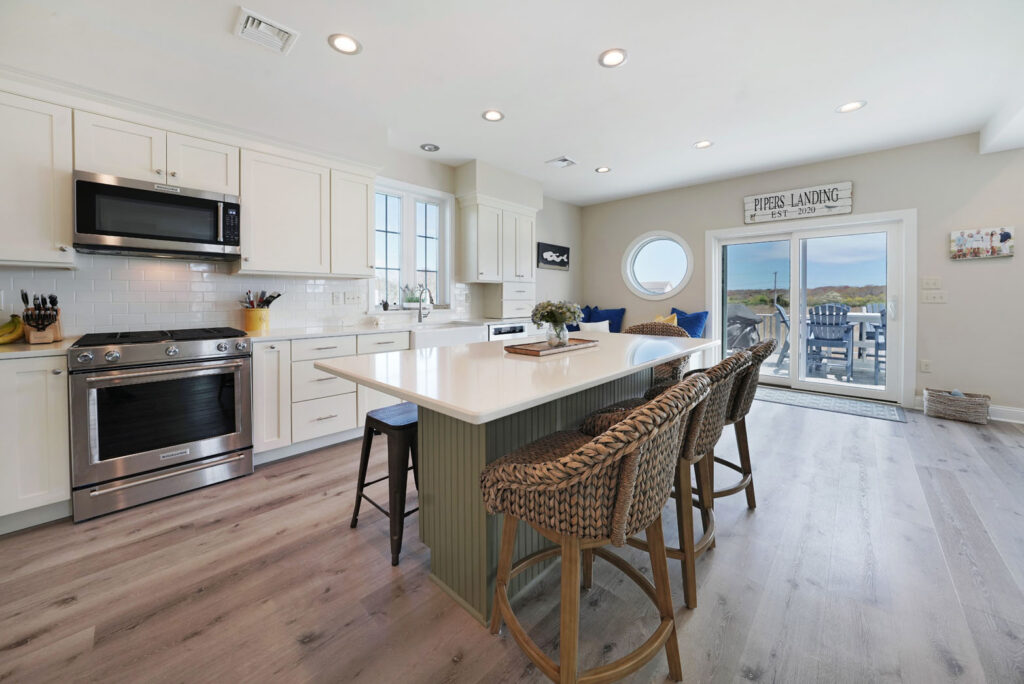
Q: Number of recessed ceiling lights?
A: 7